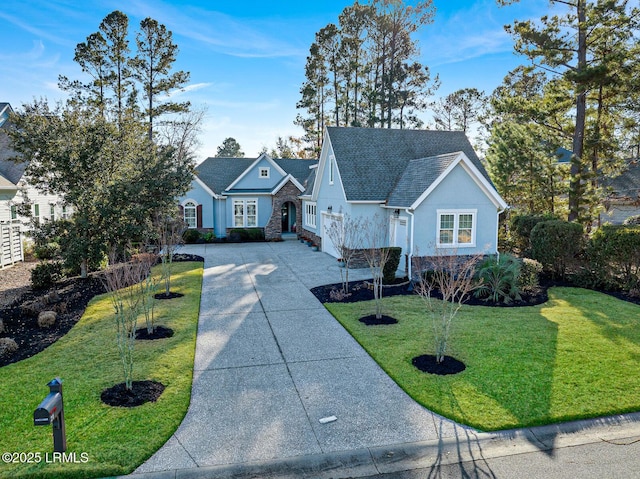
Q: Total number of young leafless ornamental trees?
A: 6